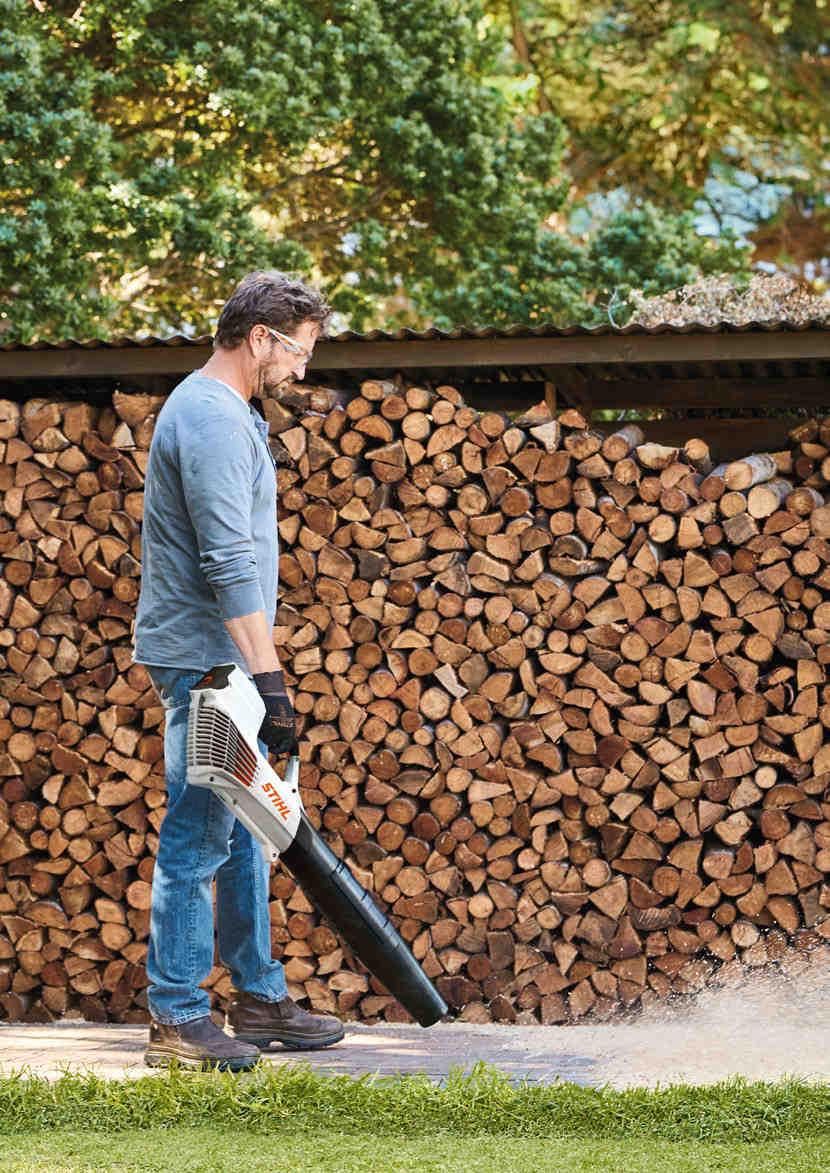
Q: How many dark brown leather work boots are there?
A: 2